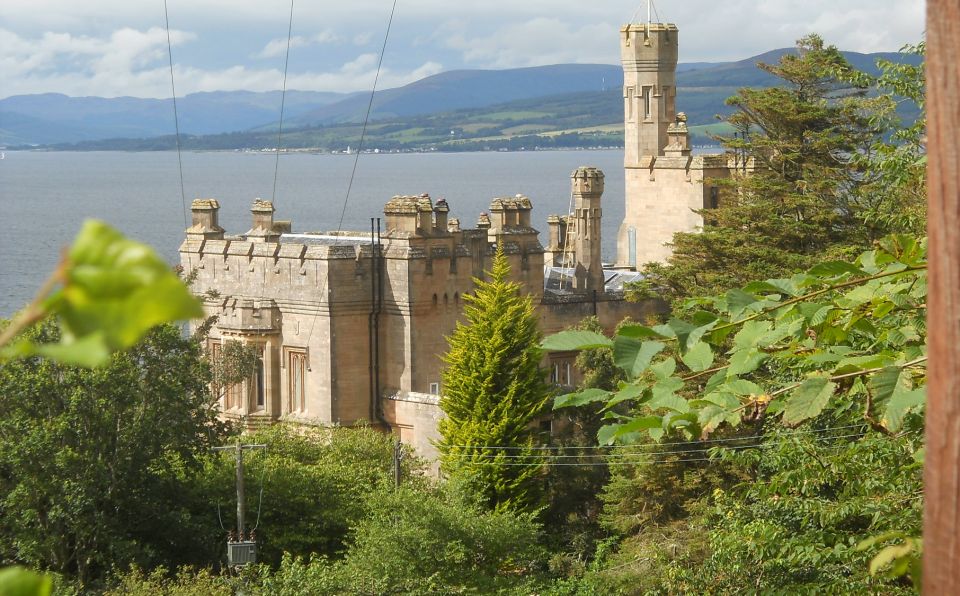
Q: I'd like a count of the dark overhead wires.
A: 3